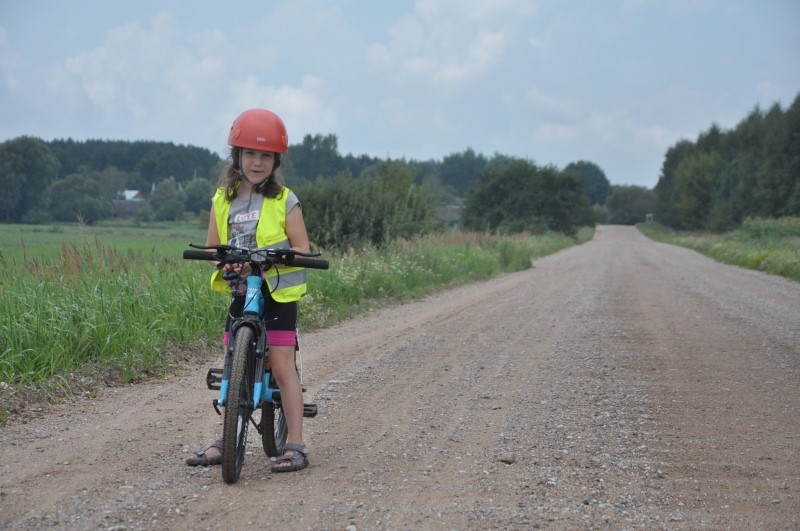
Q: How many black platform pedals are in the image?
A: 2